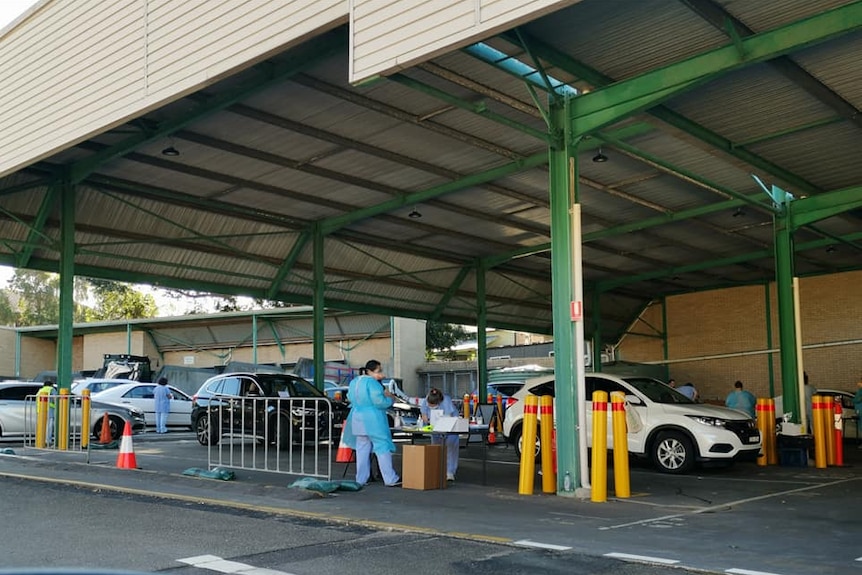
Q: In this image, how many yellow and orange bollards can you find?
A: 15